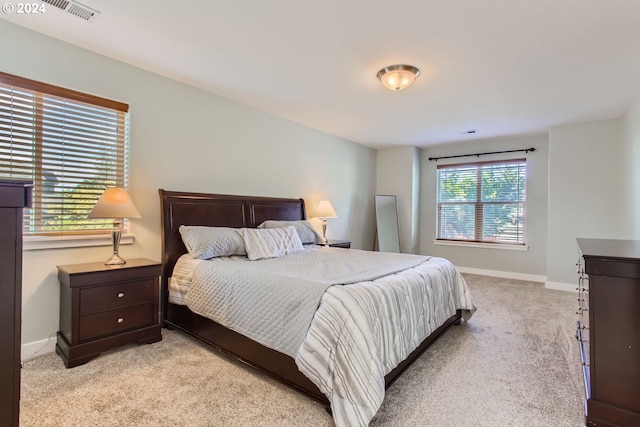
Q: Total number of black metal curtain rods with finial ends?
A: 1